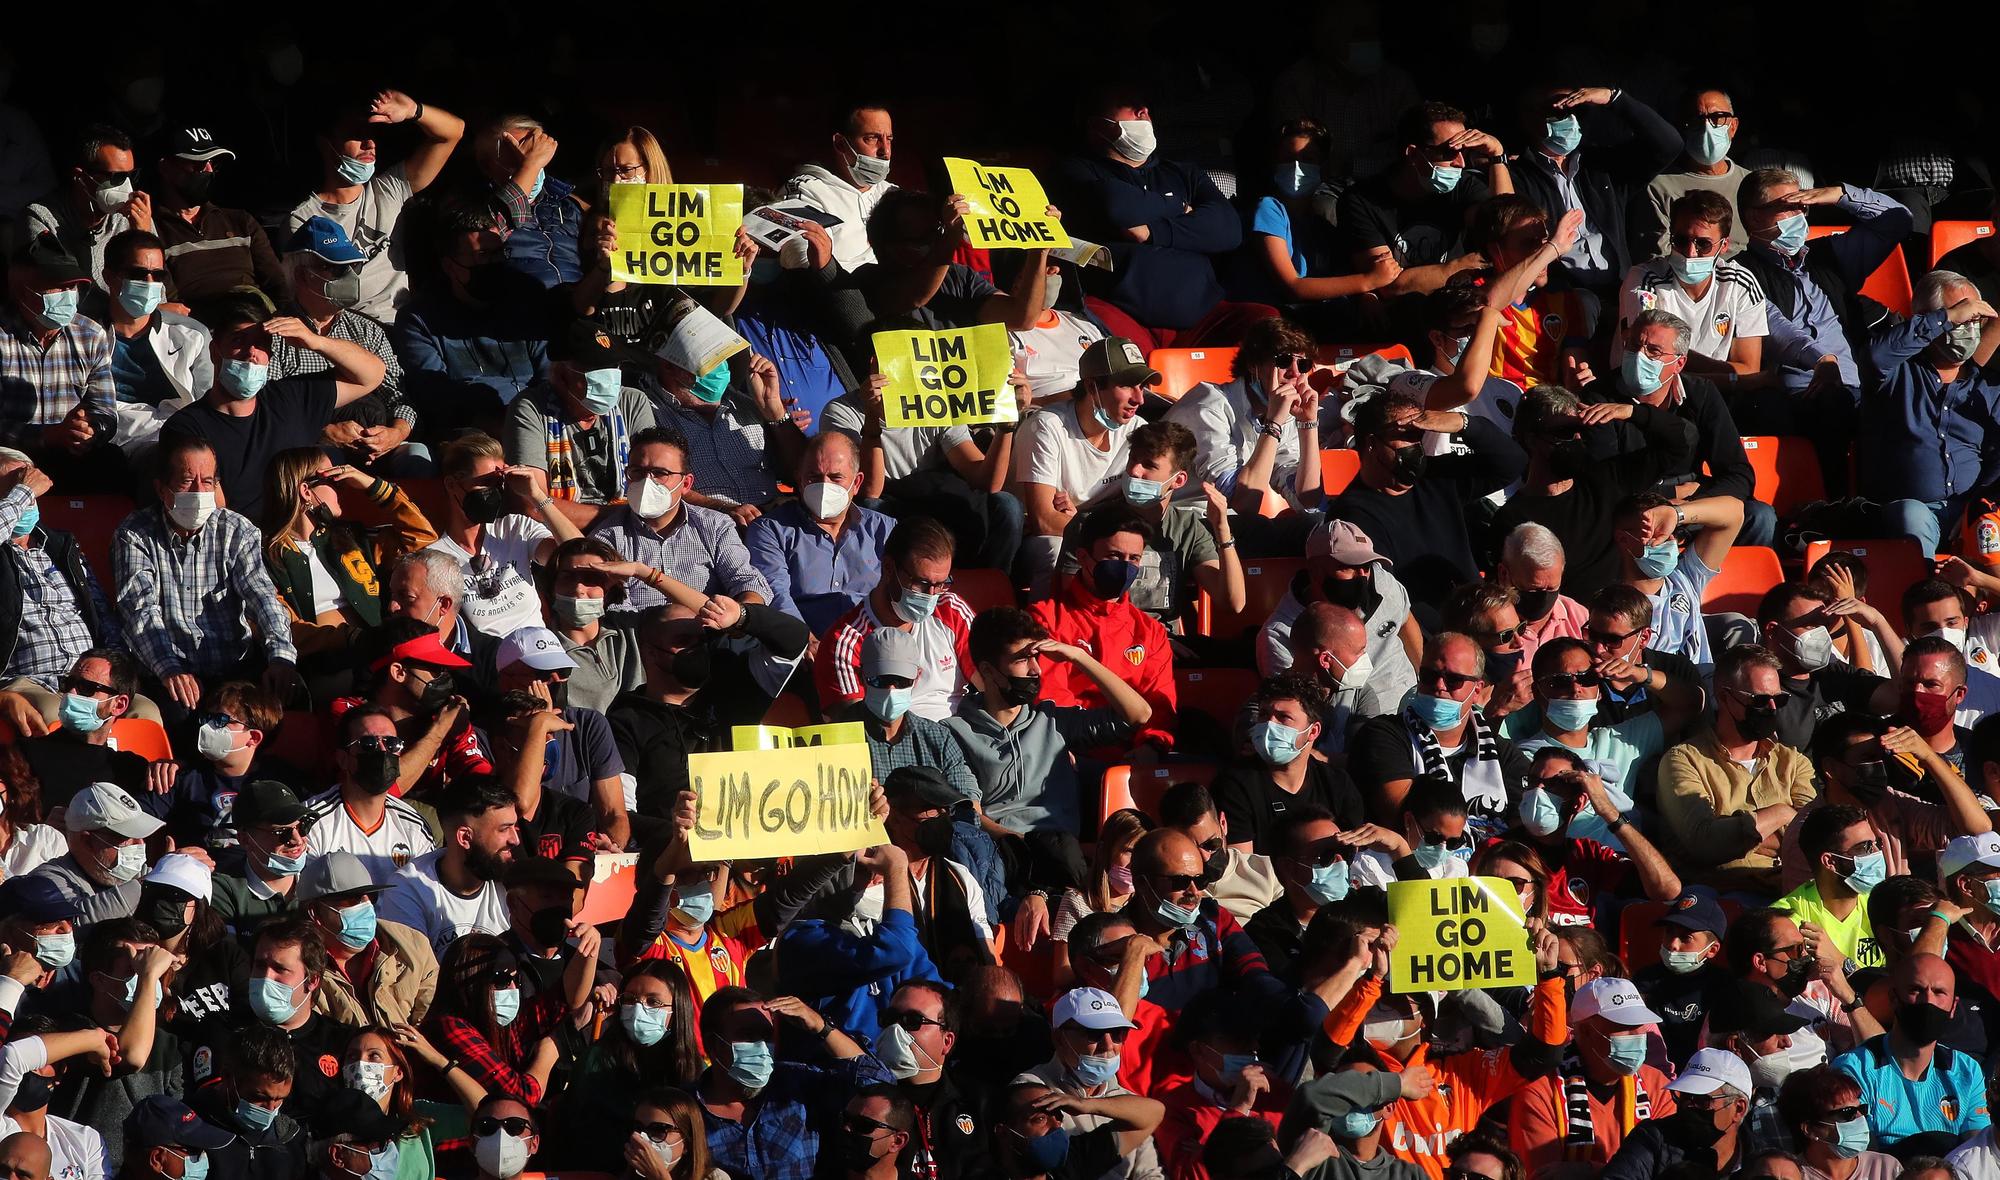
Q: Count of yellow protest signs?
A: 6